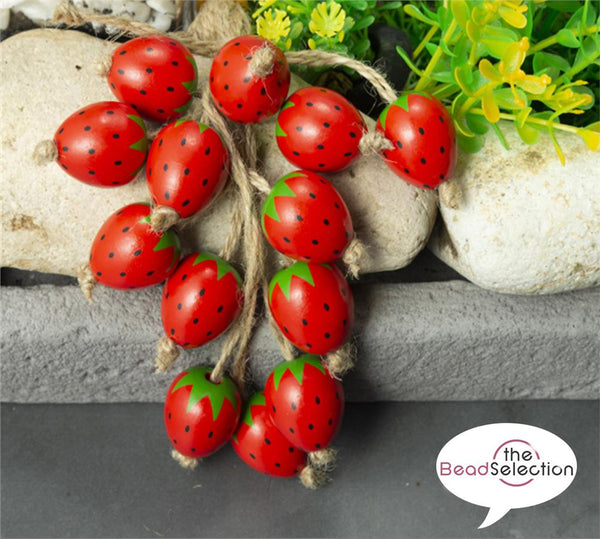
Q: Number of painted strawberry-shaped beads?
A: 13